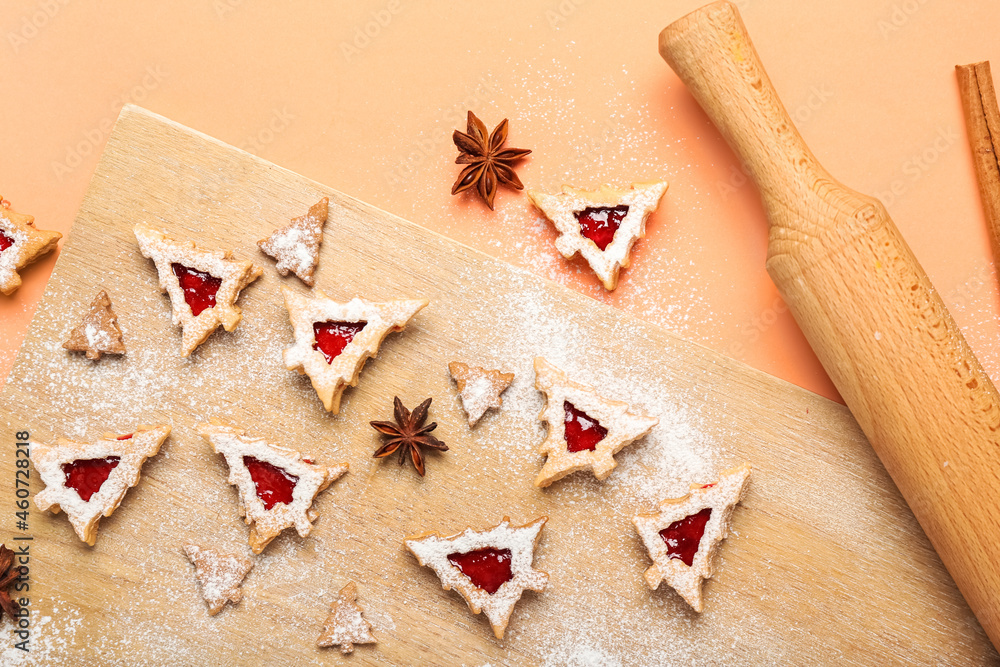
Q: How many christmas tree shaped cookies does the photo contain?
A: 14